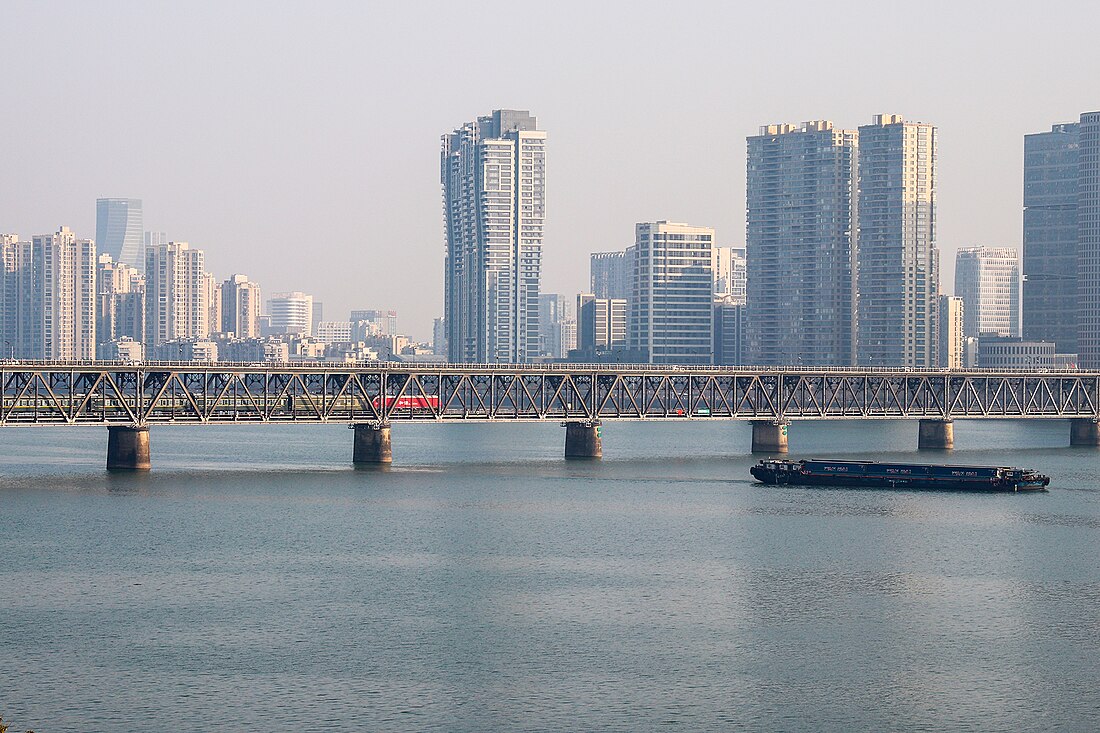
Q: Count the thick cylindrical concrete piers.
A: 6